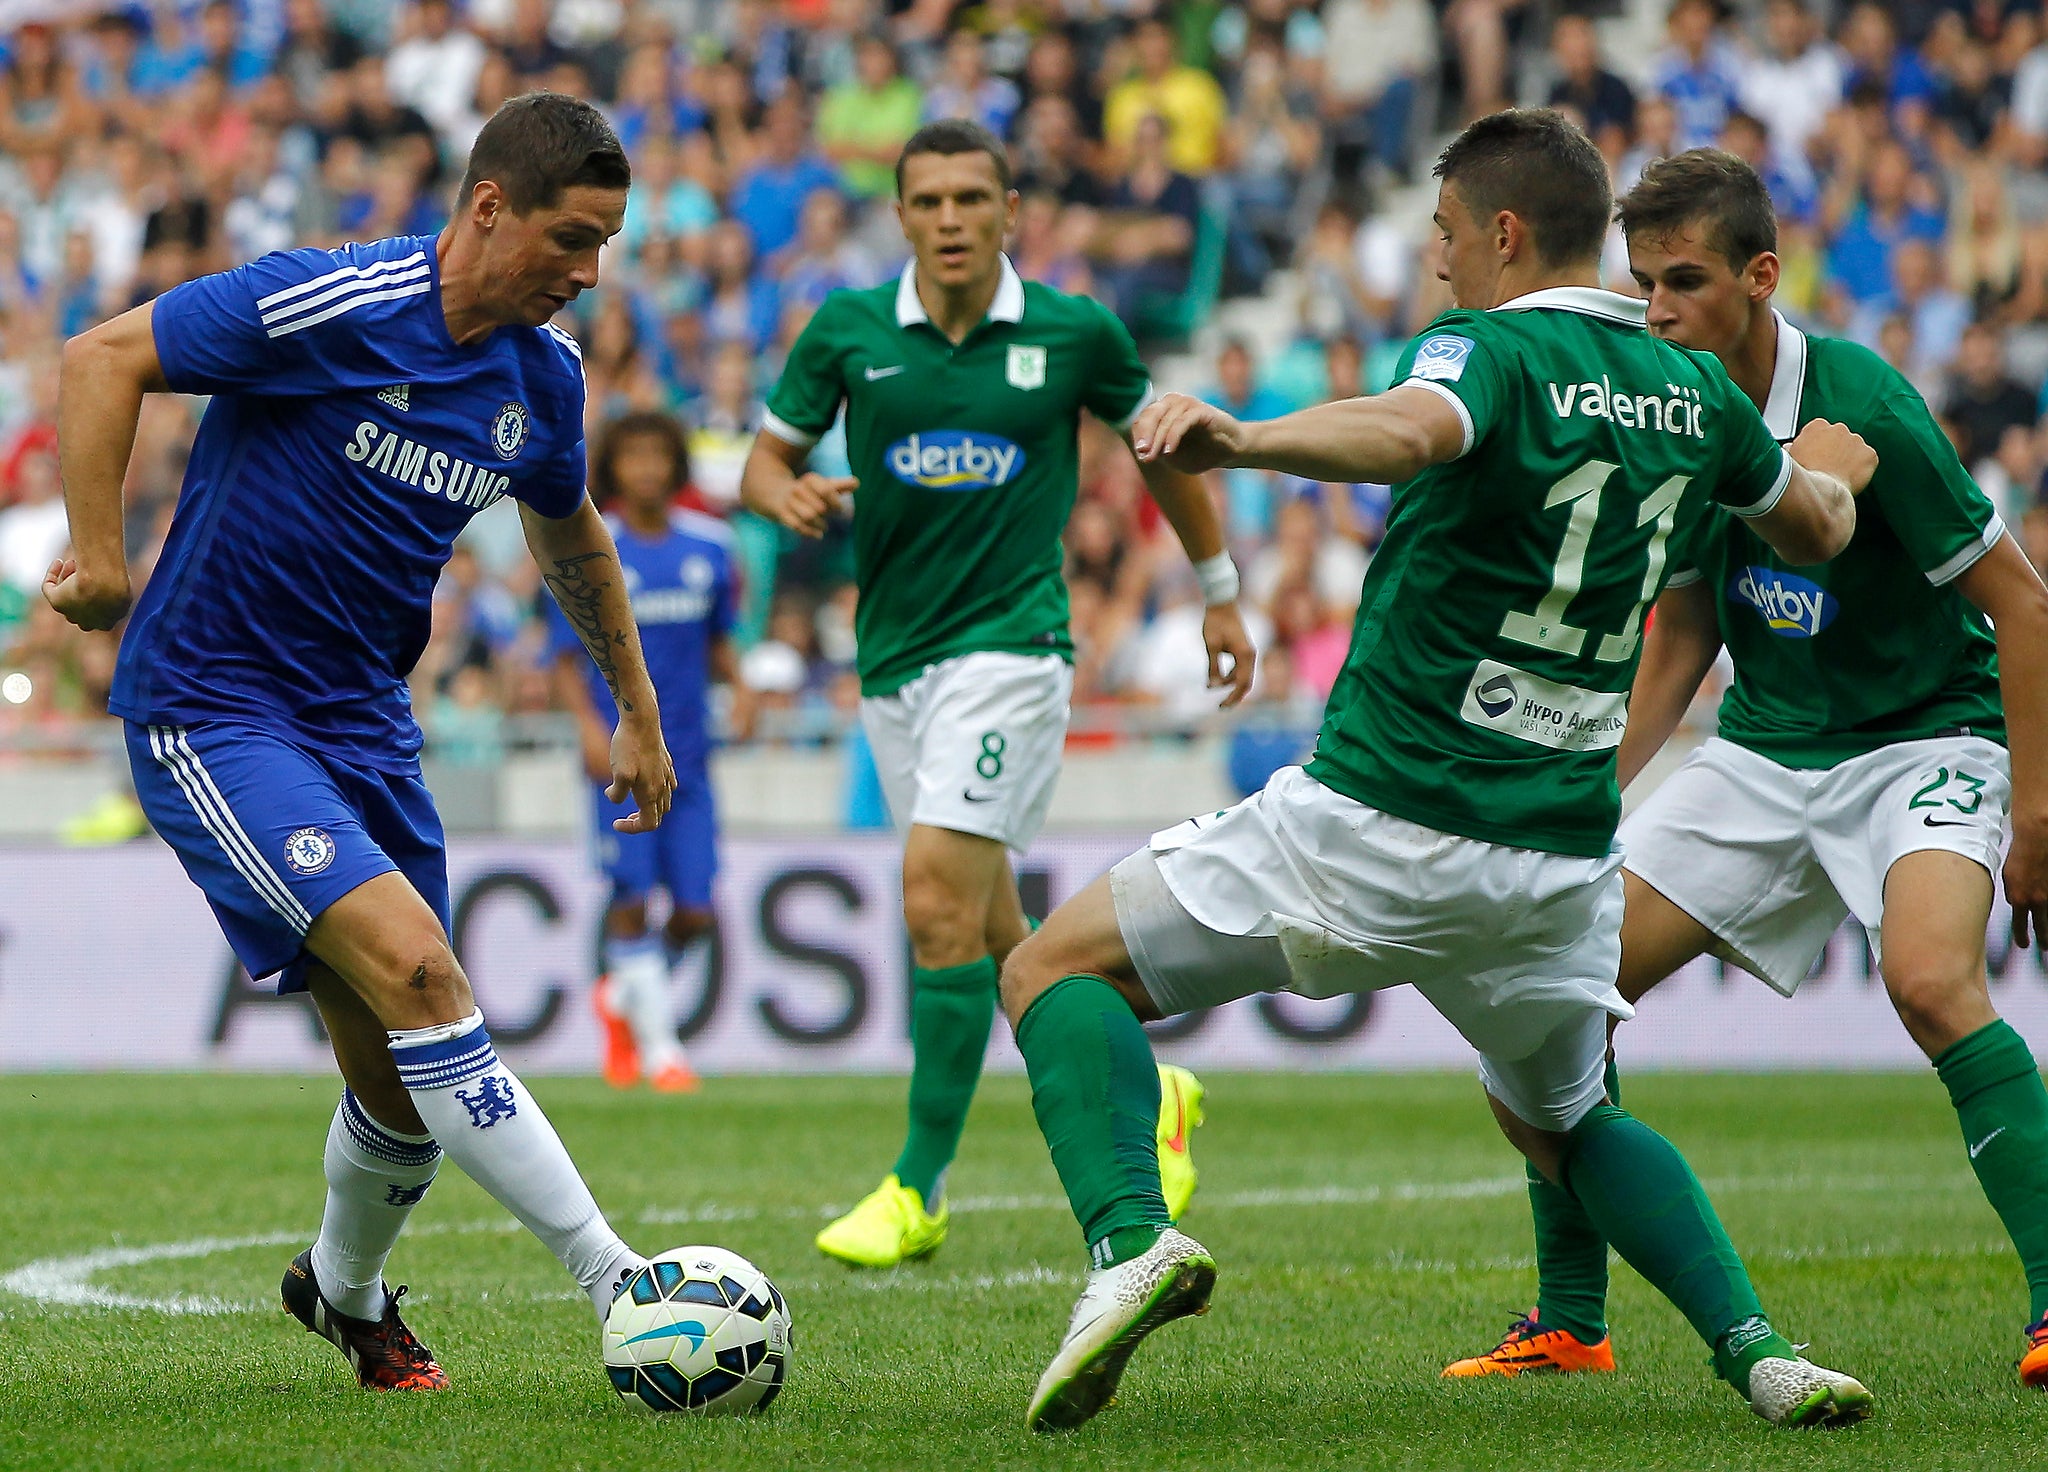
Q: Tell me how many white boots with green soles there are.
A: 2